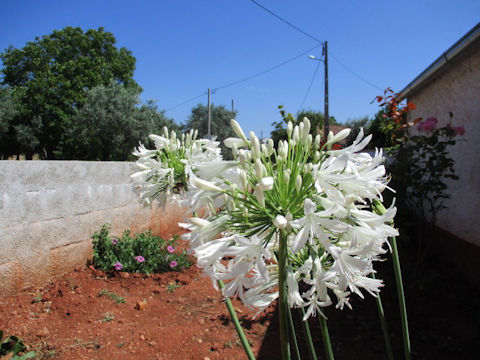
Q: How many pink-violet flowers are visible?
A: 5